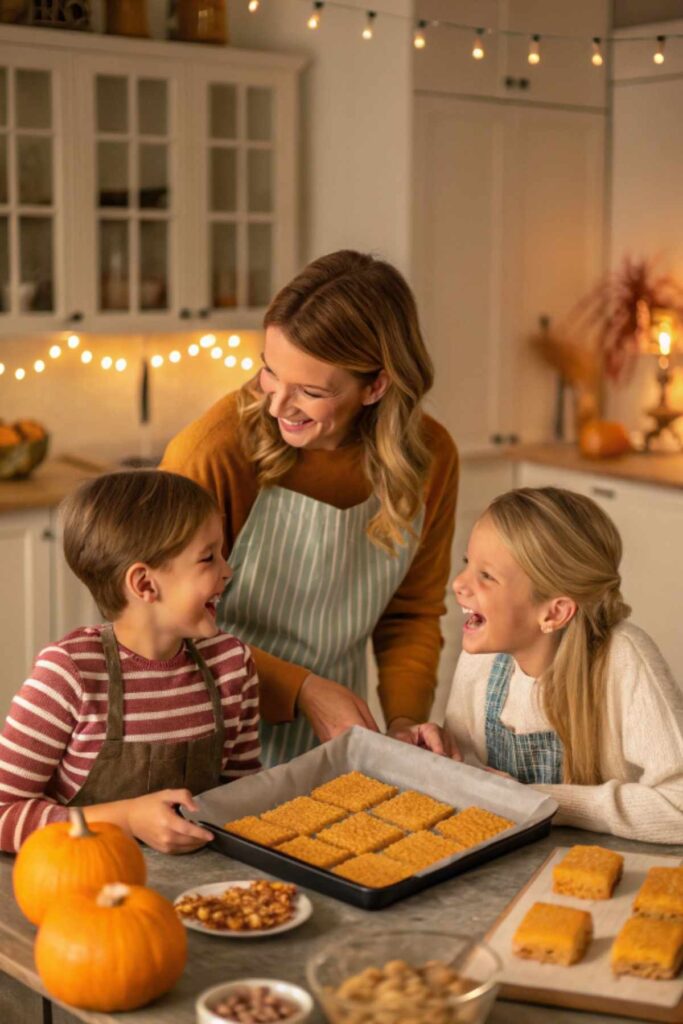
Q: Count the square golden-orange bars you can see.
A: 13